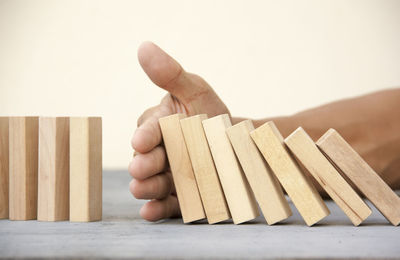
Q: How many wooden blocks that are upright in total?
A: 4